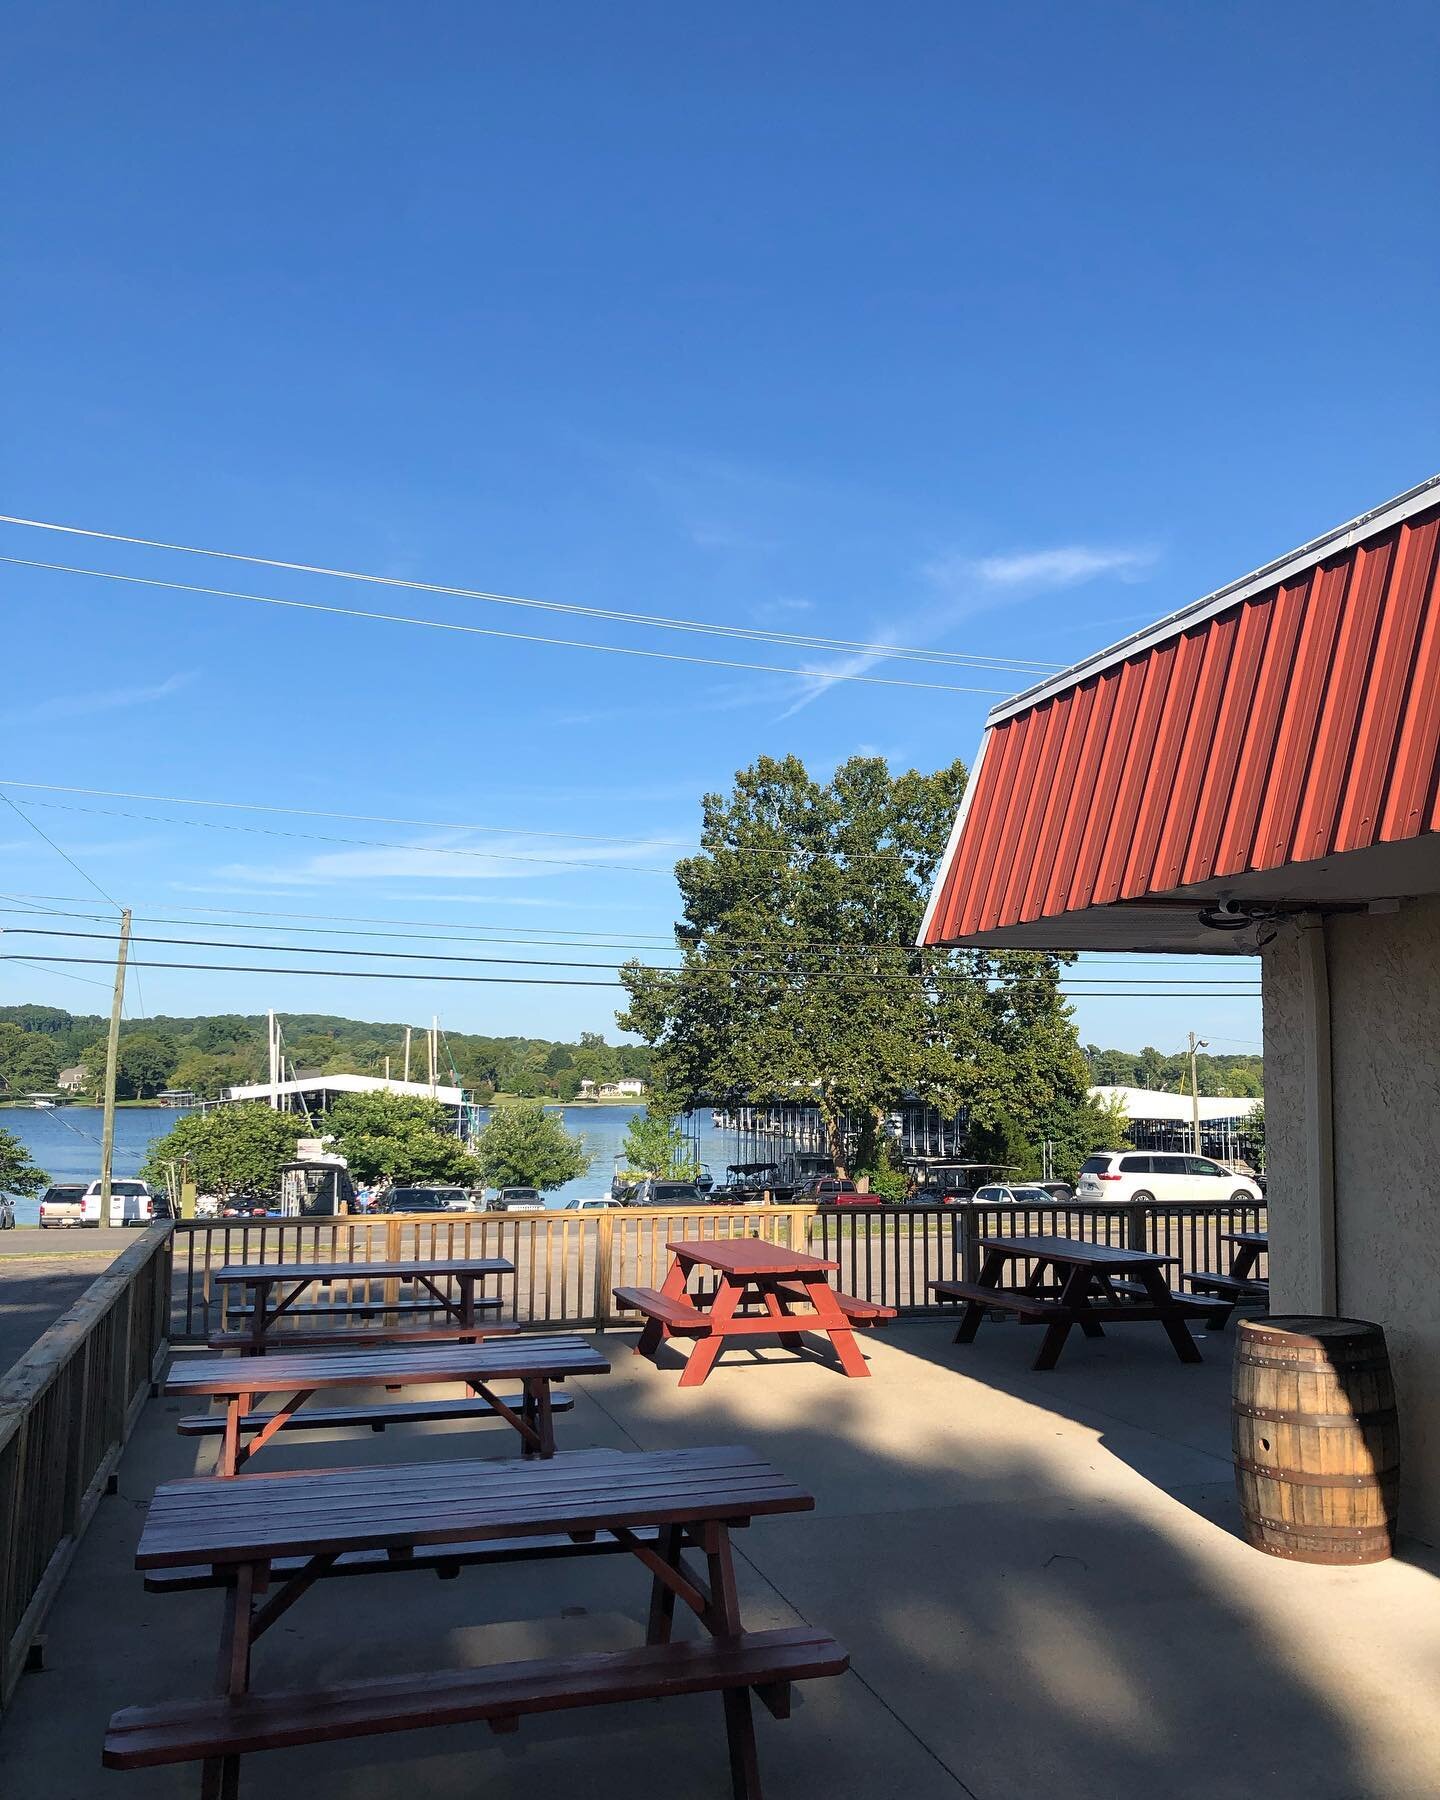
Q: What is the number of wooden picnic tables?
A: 6